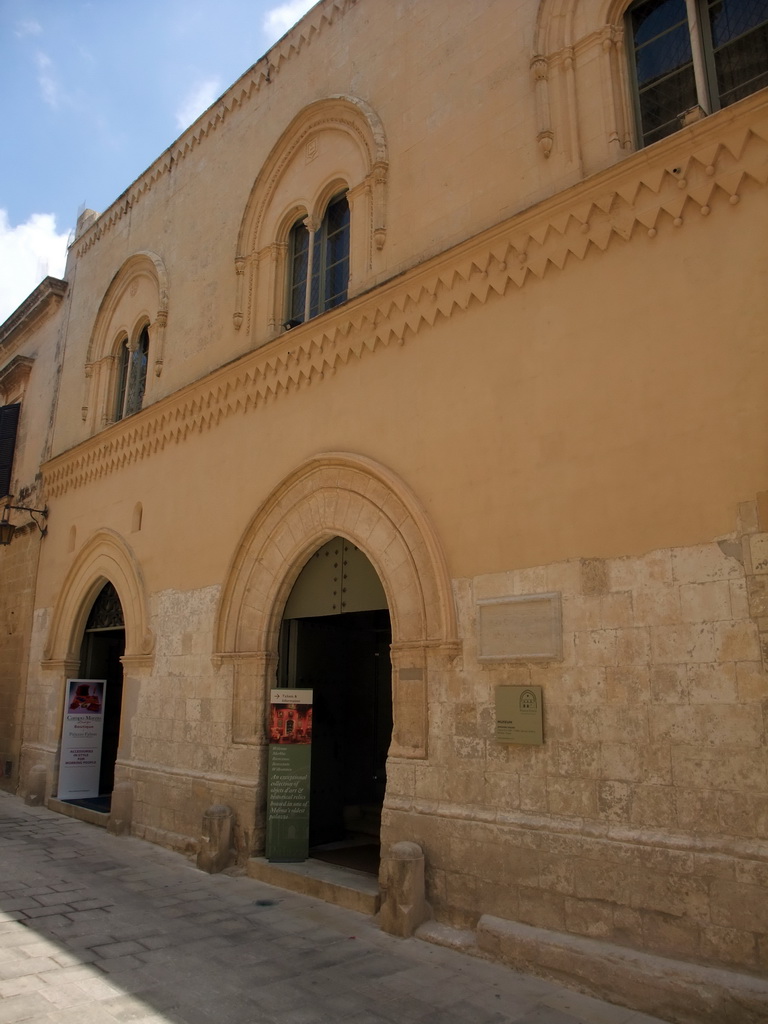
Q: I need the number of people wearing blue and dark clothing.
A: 0